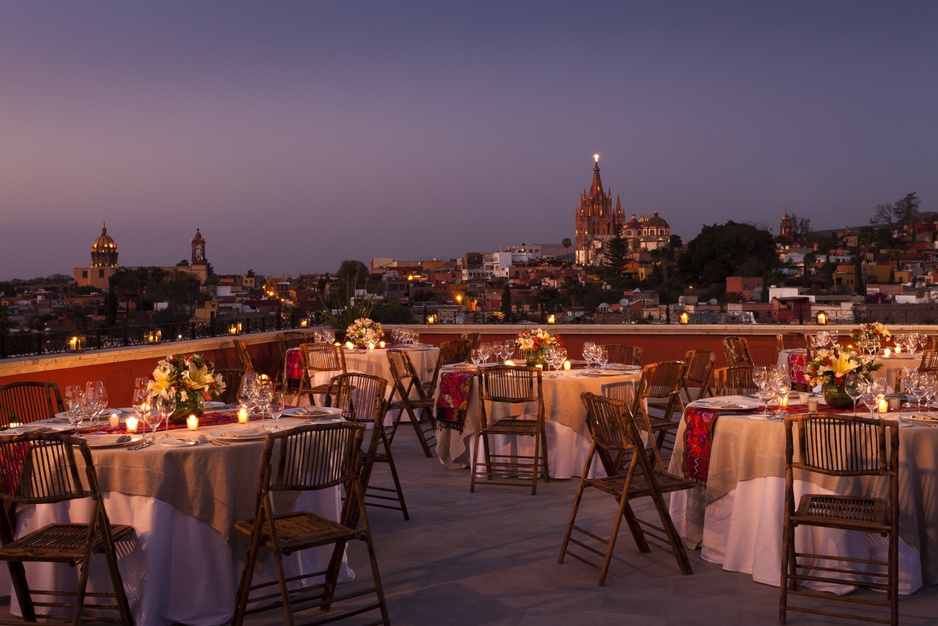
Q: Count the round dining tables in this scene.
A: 5